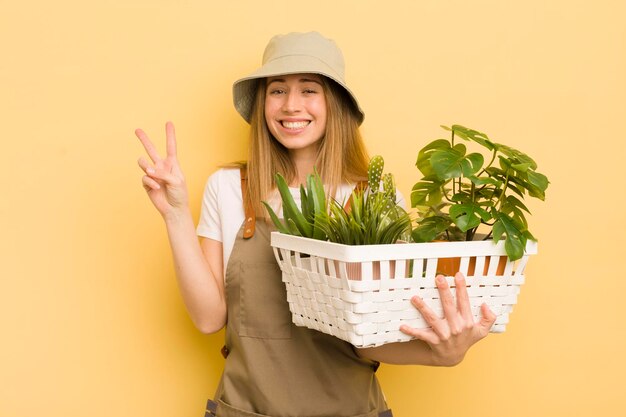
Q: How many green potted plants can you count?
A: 4